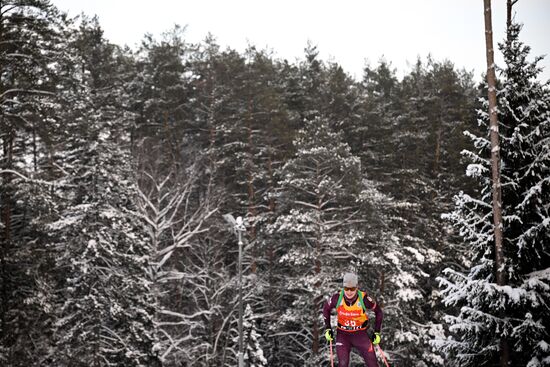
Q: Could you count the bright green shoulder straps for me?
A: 2